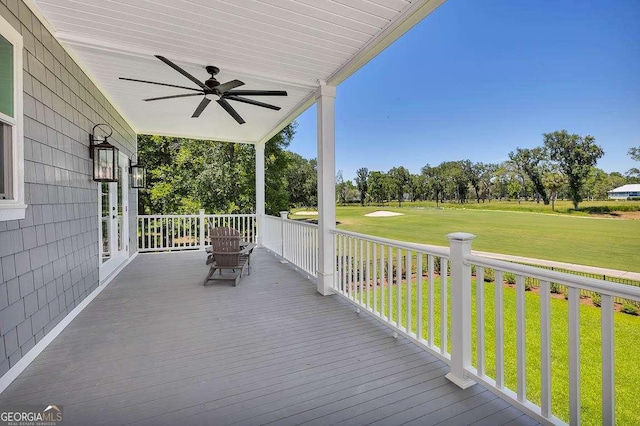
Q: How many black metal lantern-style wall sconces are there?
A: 2